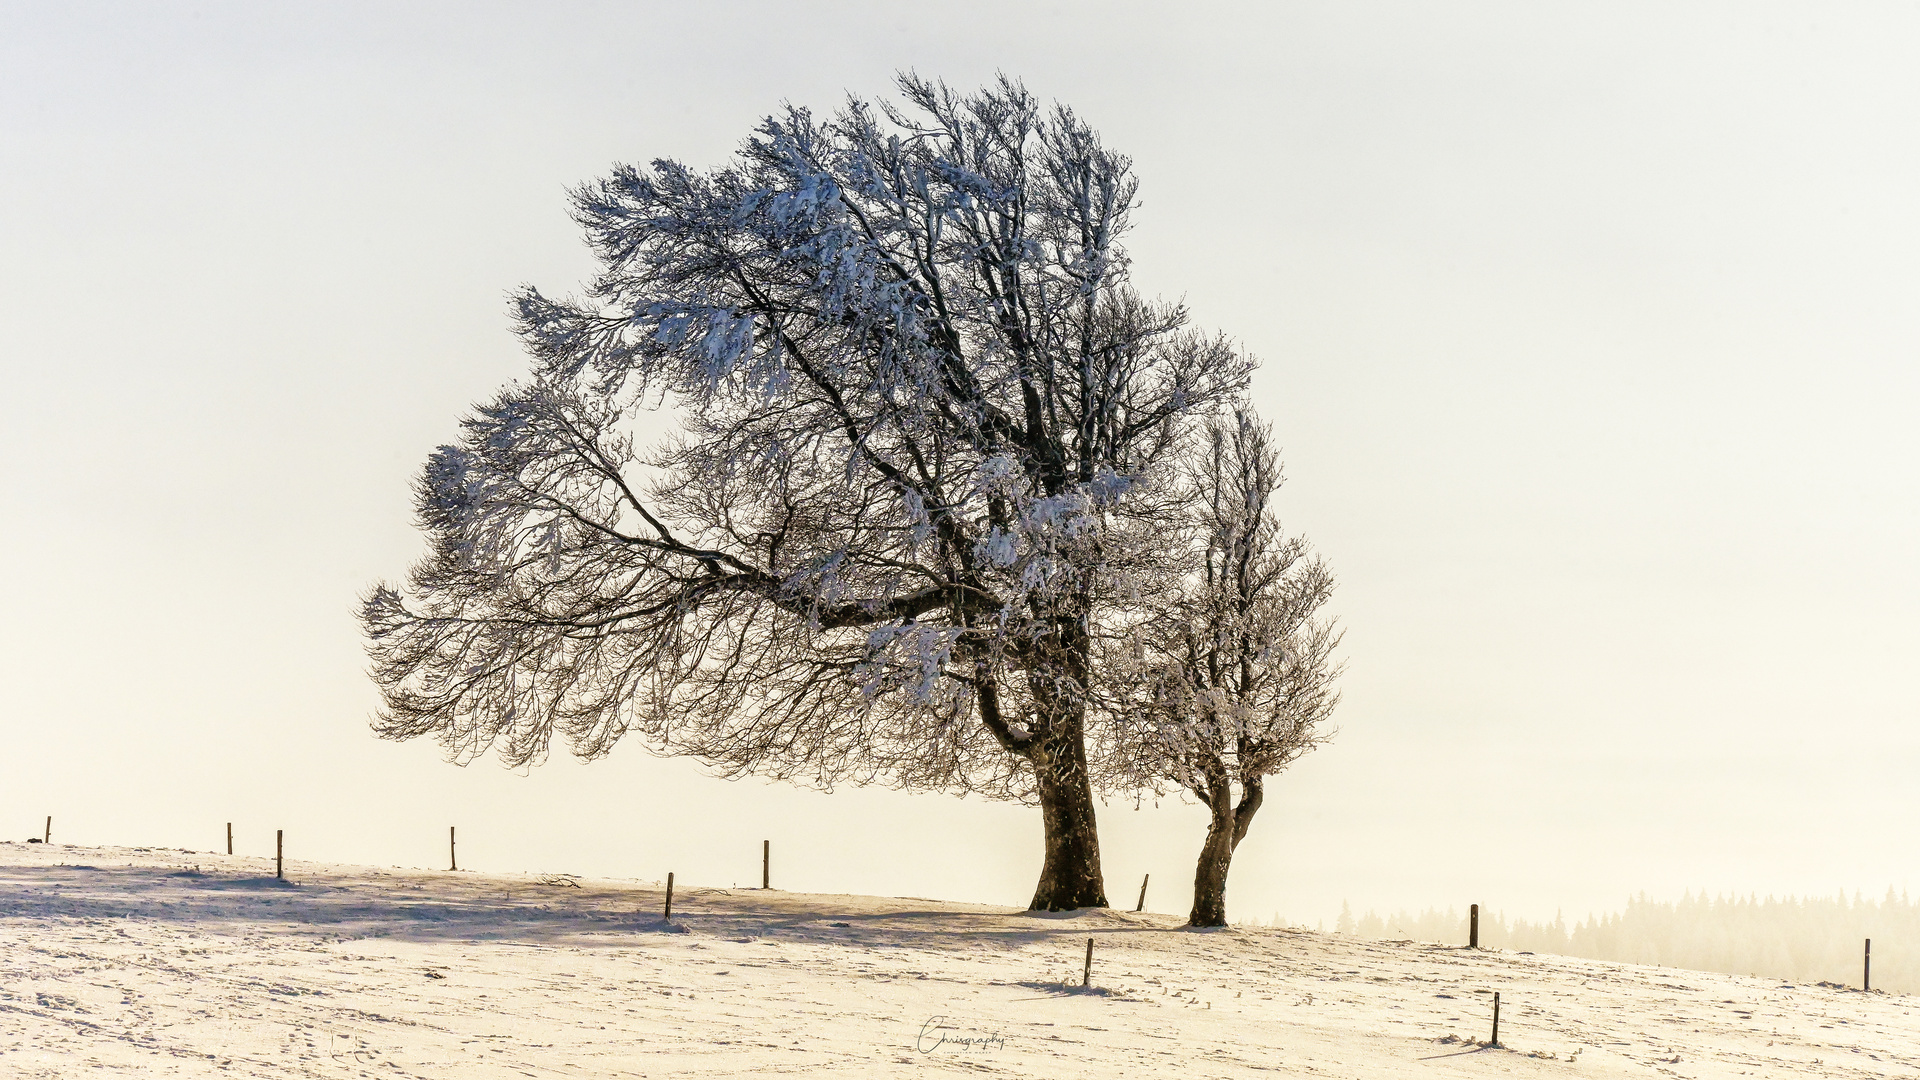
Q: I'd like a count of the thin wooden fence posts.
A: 11